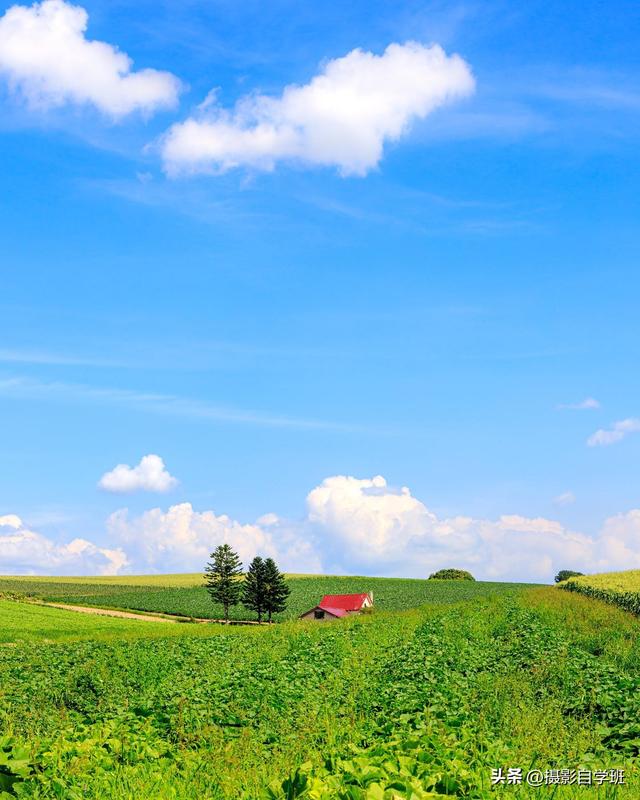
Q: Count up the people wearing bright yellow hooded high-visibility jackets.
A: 0